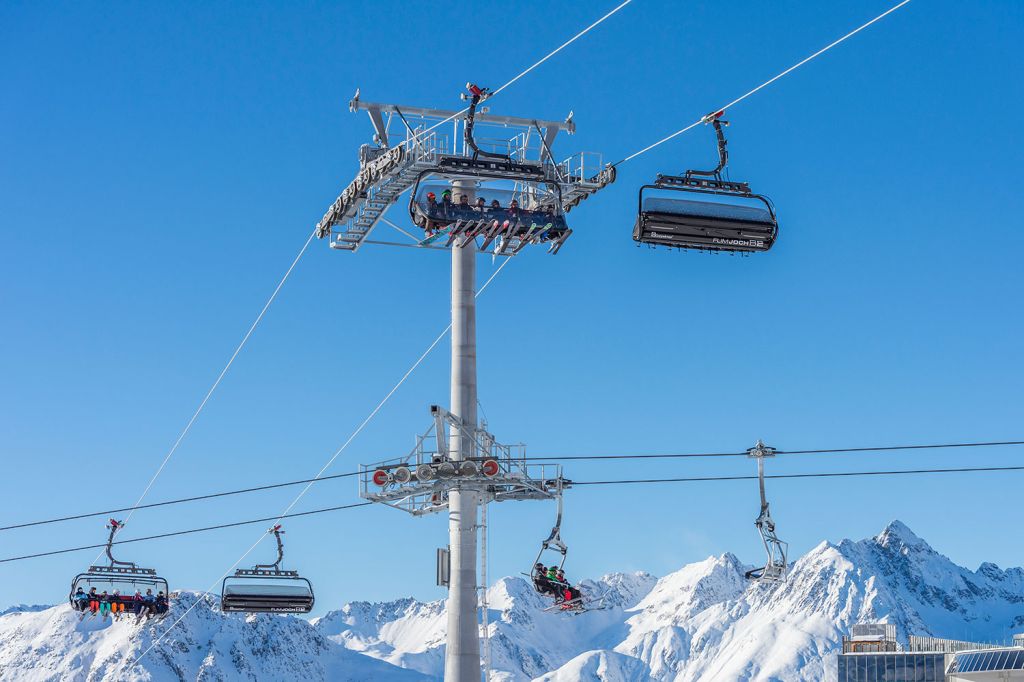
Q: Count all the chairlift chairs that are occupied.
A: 3